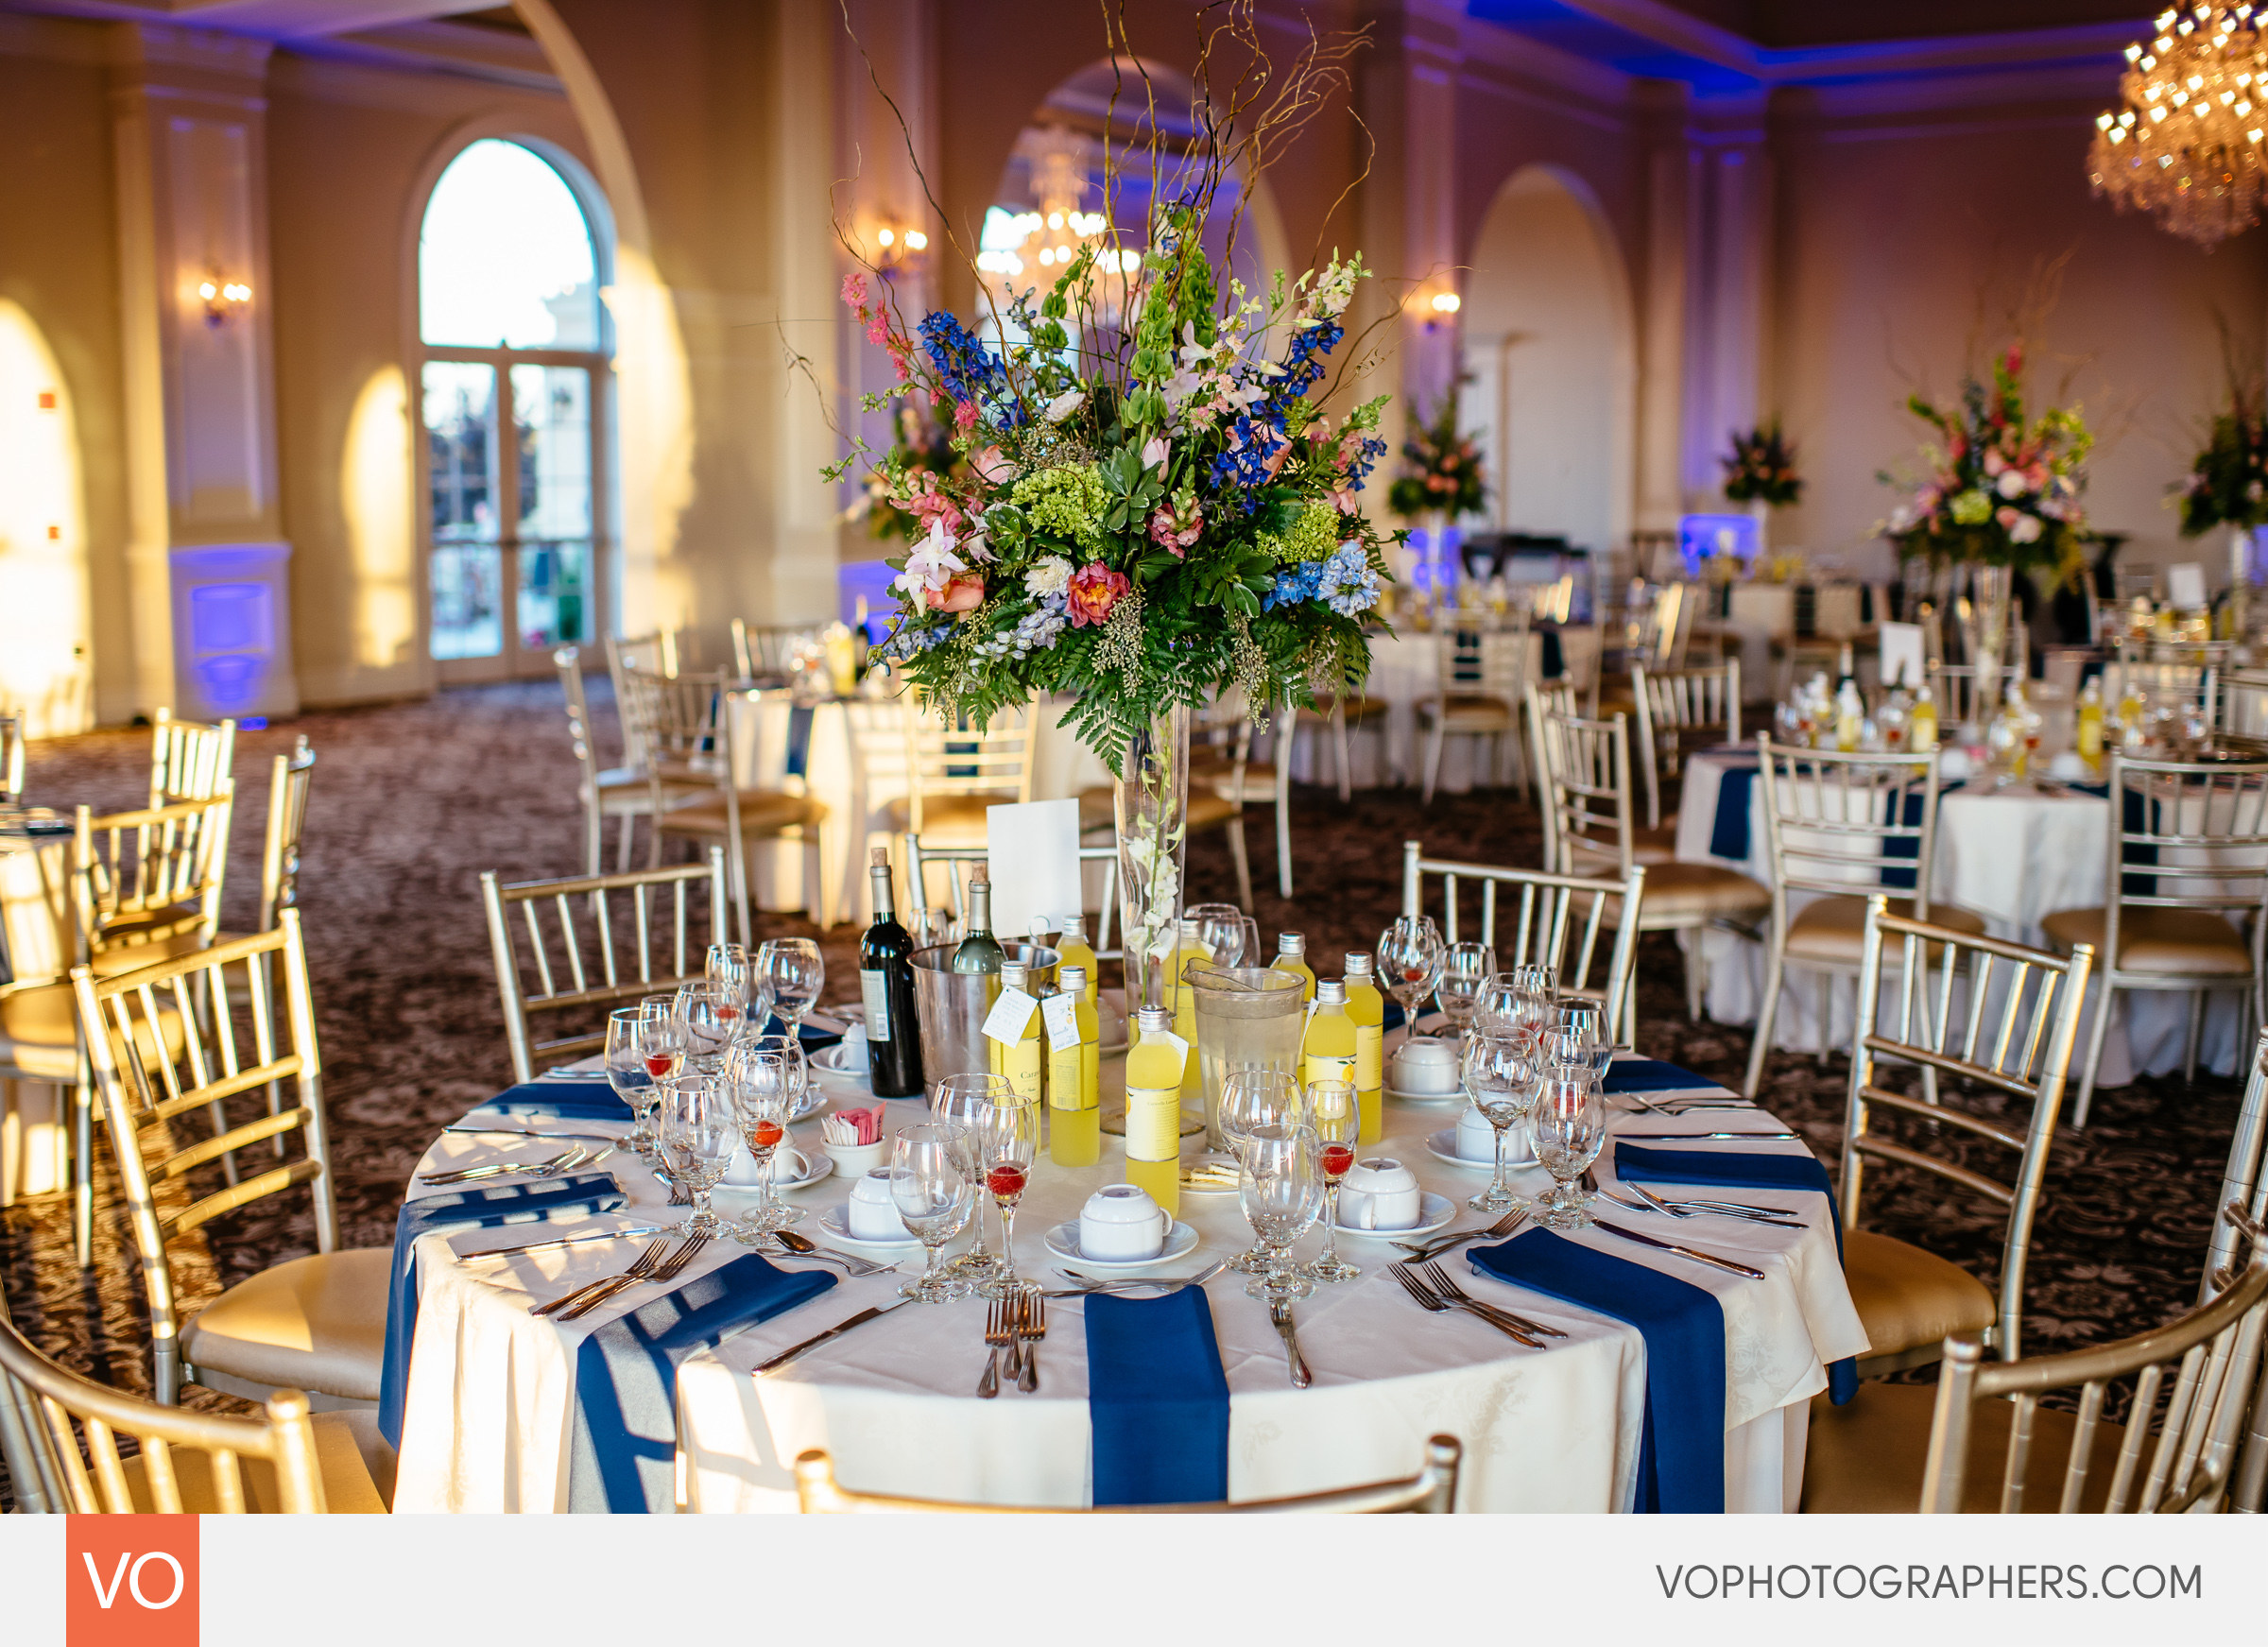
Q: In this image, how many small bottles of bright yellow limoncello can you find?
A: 8